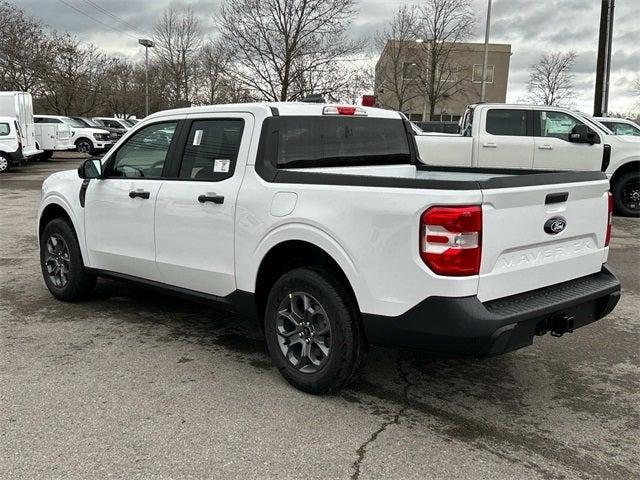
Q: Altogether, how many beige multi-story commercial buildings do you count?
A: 1